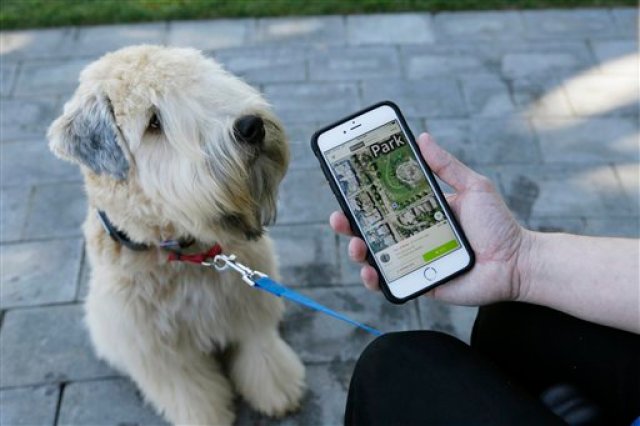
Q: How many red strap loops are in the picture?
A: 1